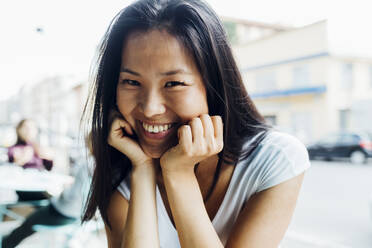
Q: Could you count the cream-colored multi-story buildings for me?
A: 1